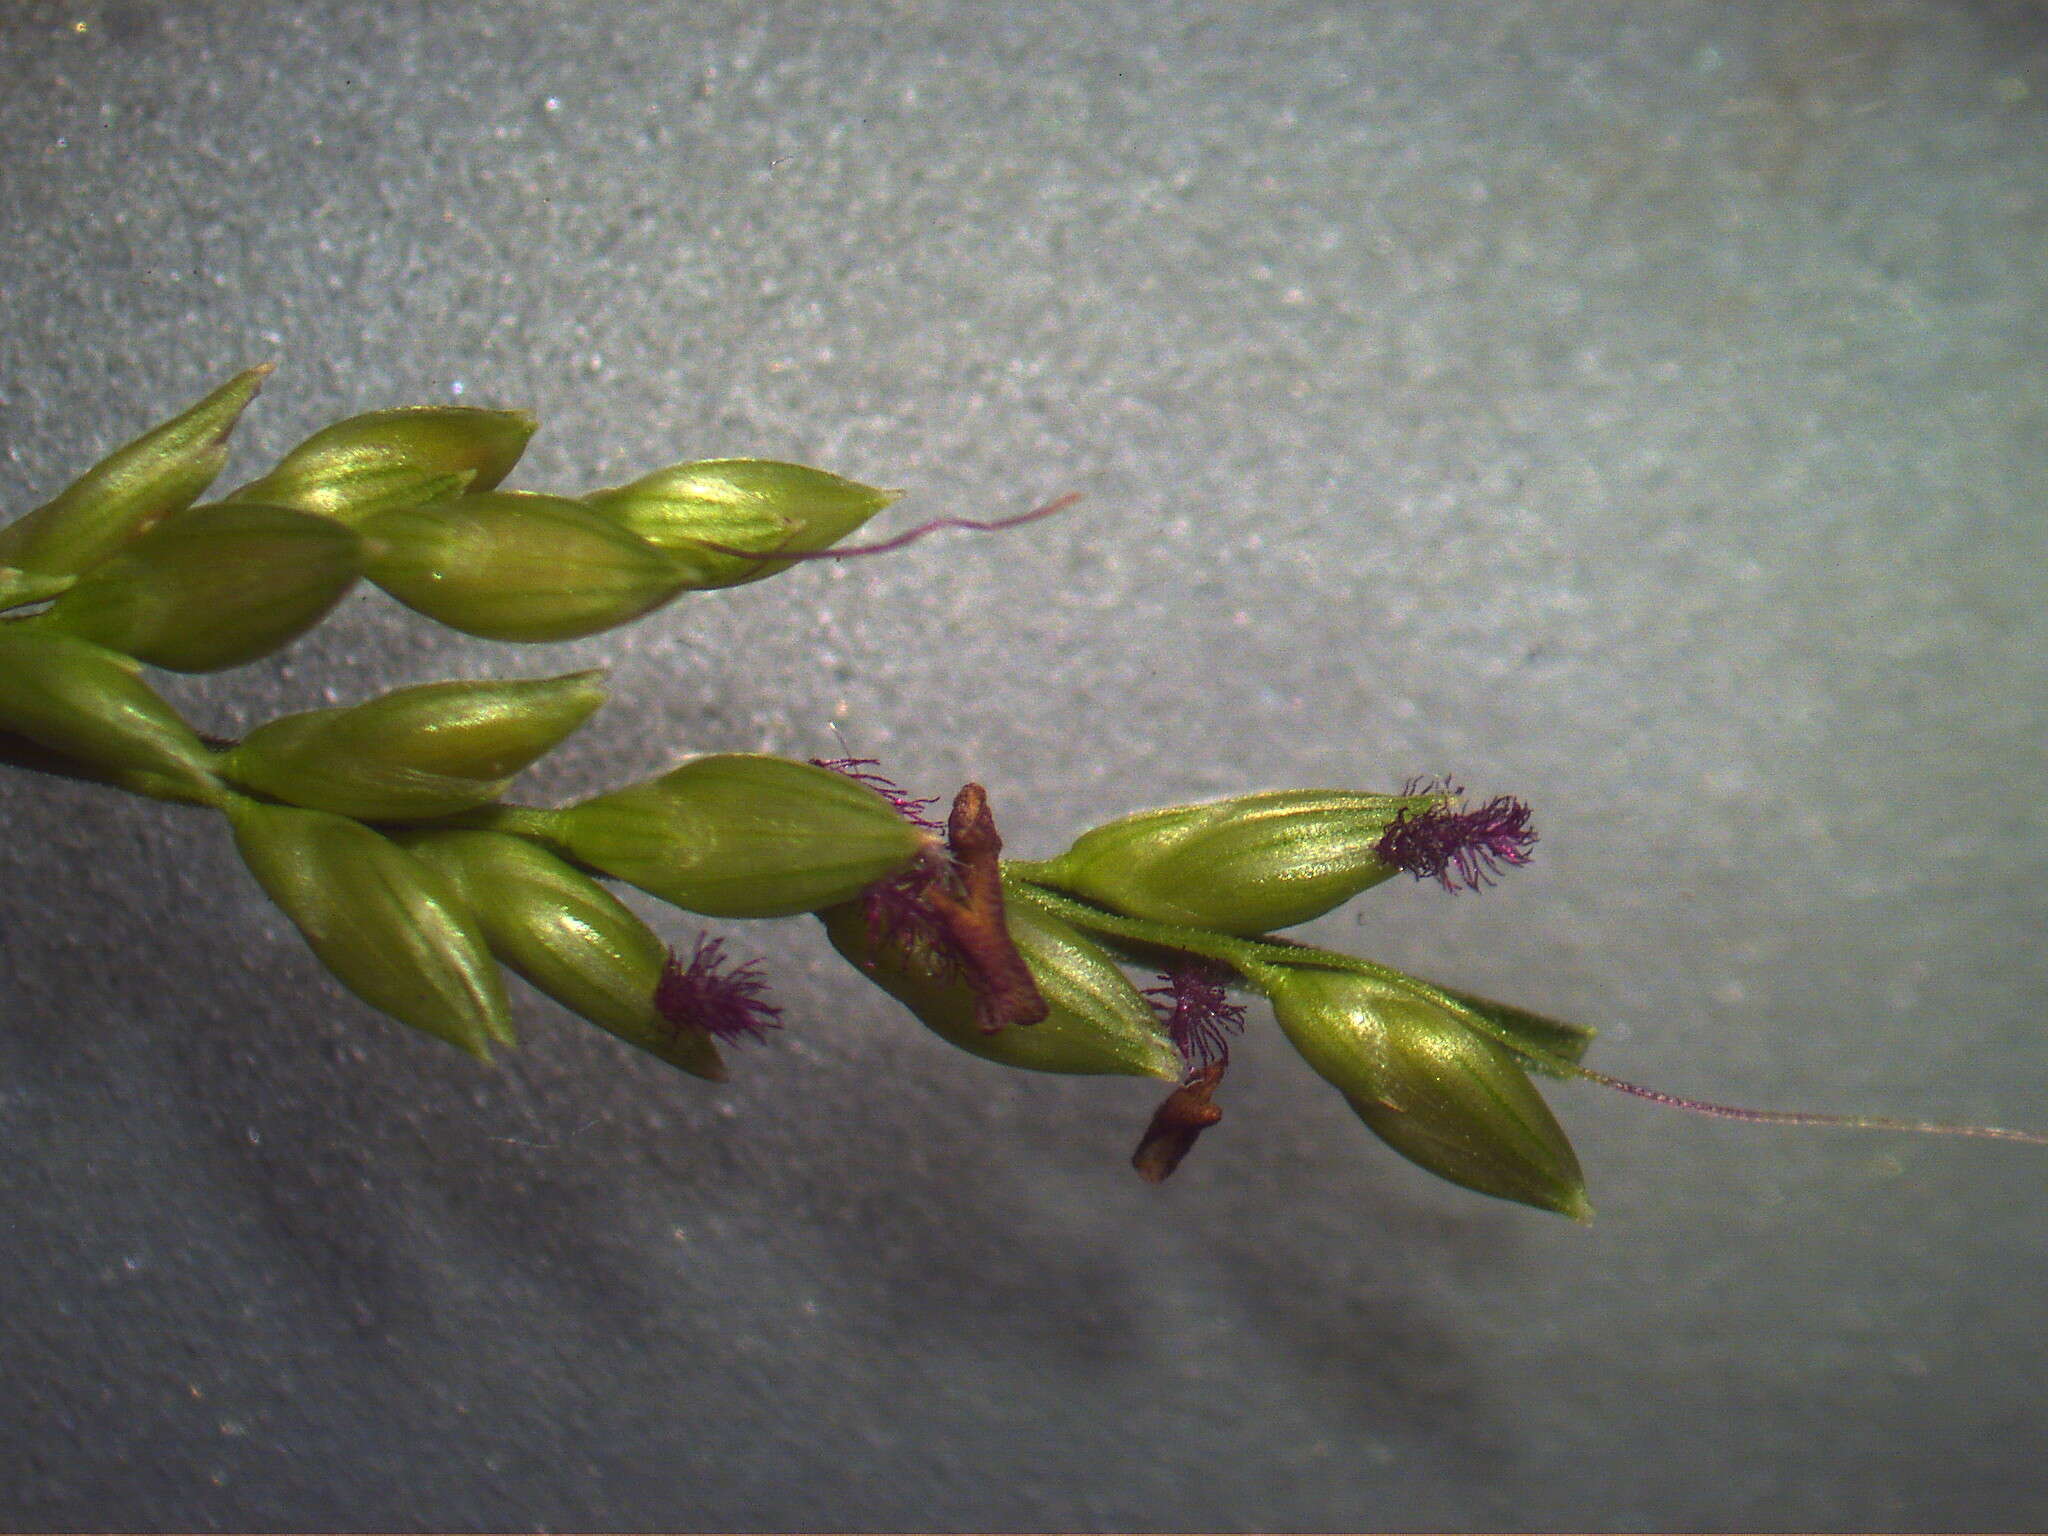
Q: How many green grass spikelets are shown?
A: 13